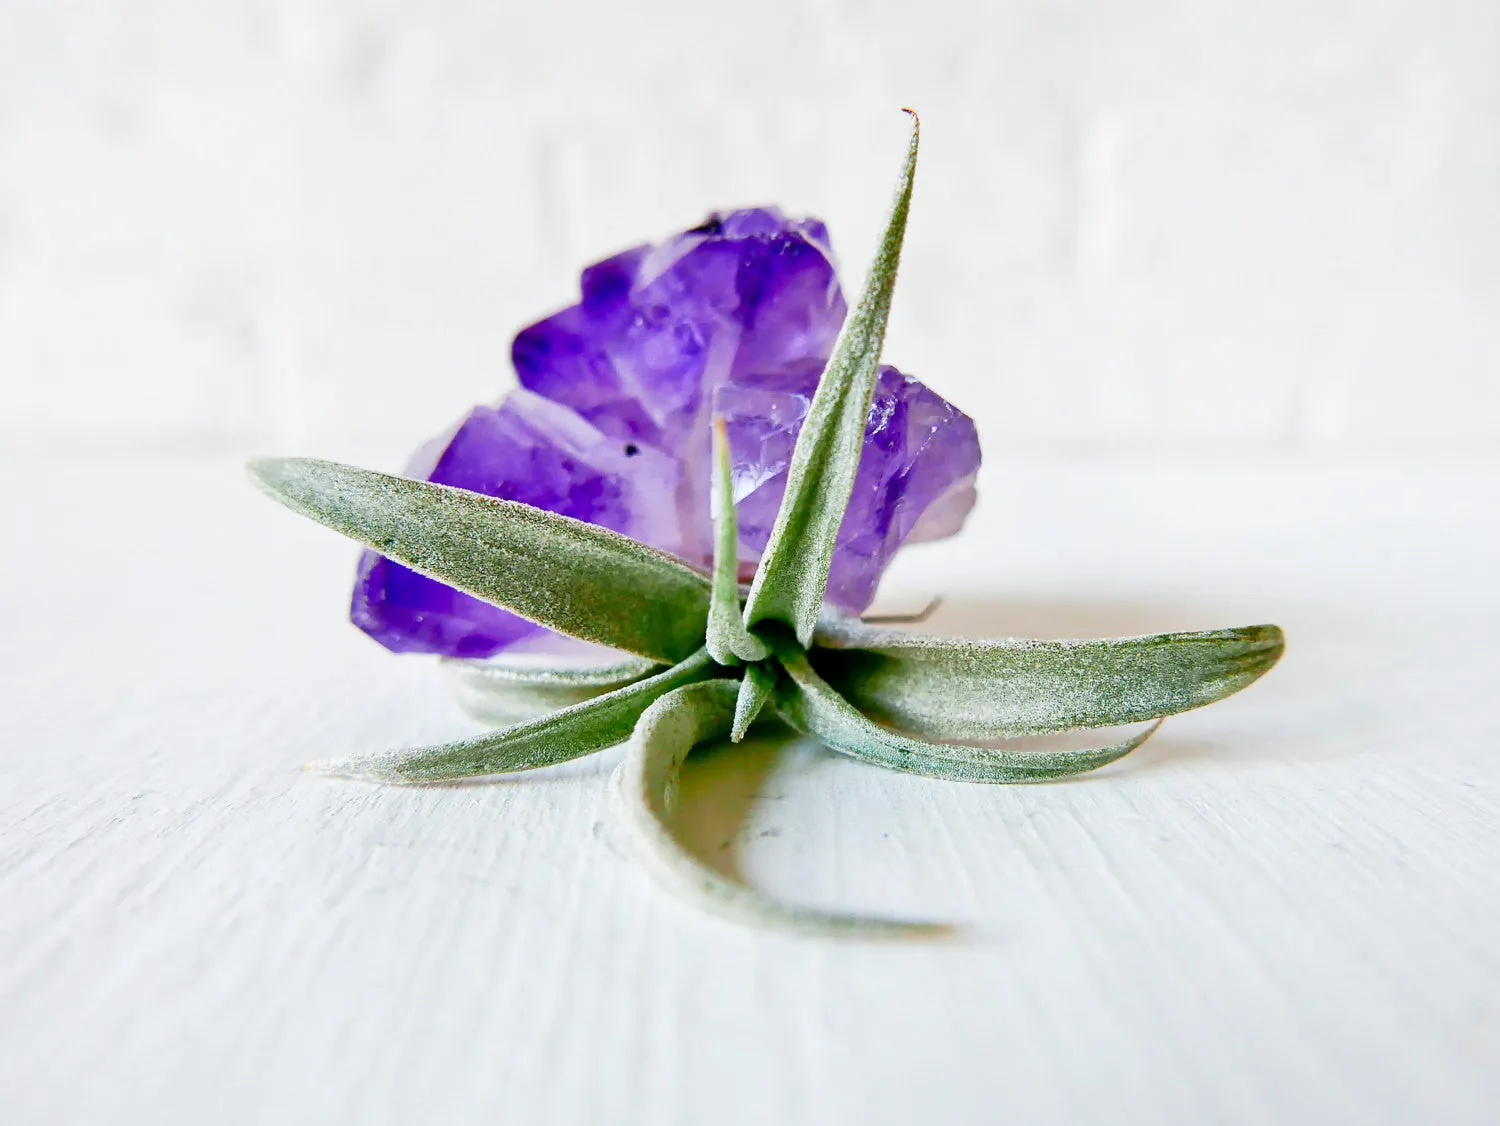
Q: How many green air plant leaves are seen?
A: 9